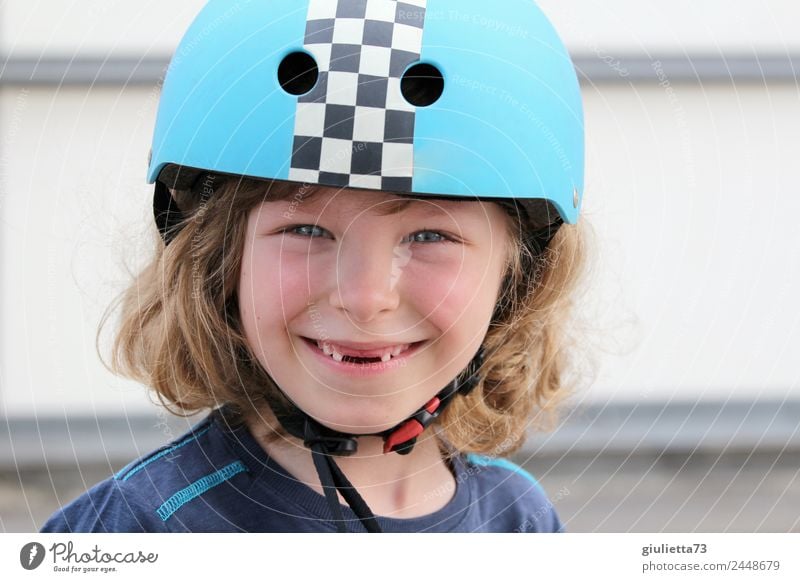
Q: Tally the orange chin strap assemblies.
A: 0